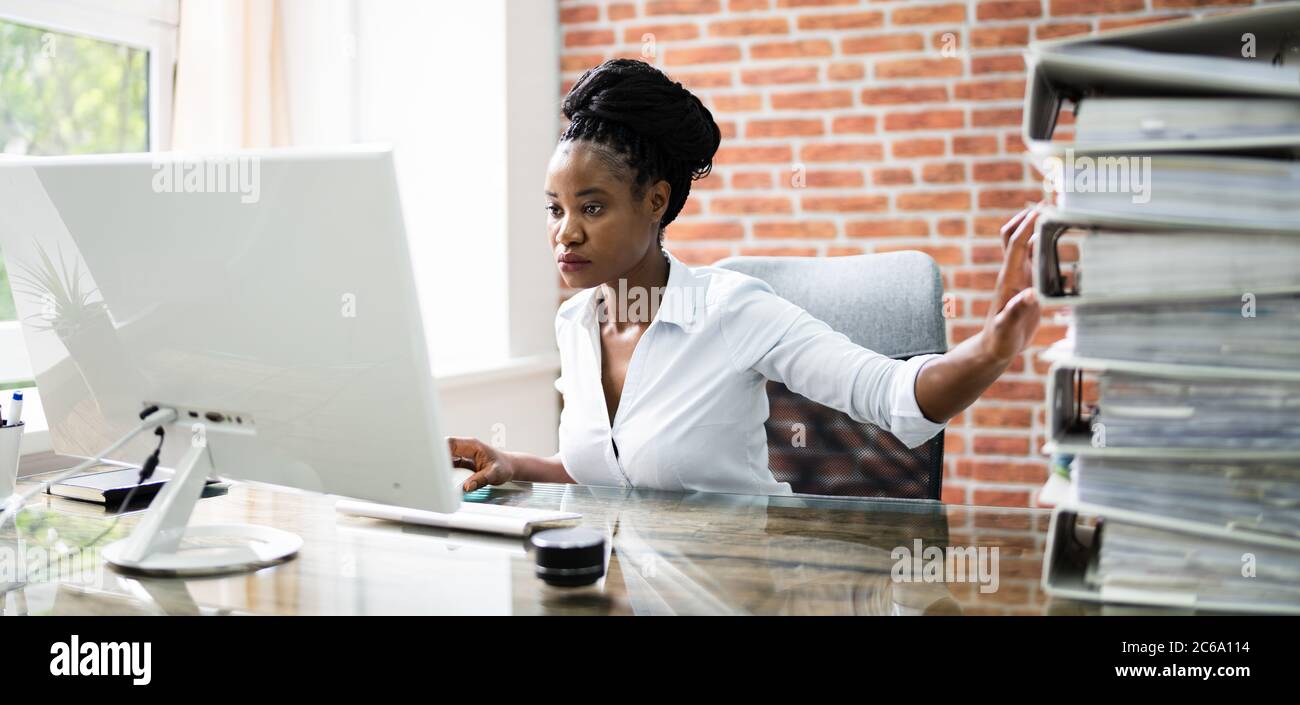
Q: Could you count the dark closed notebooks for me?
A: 1